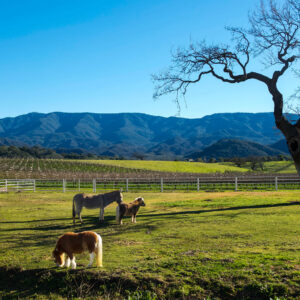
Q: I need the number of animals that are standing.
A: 3